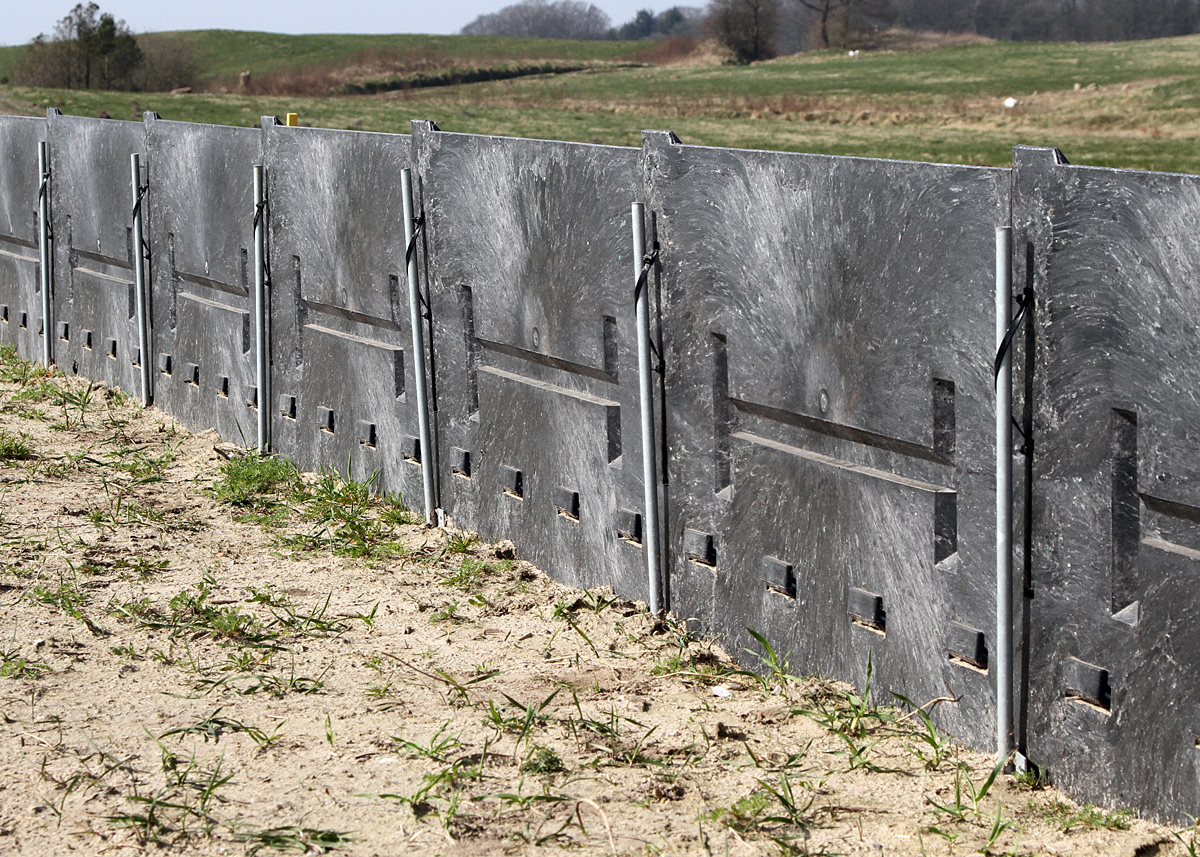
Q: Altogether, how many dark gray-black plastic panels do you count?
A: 7